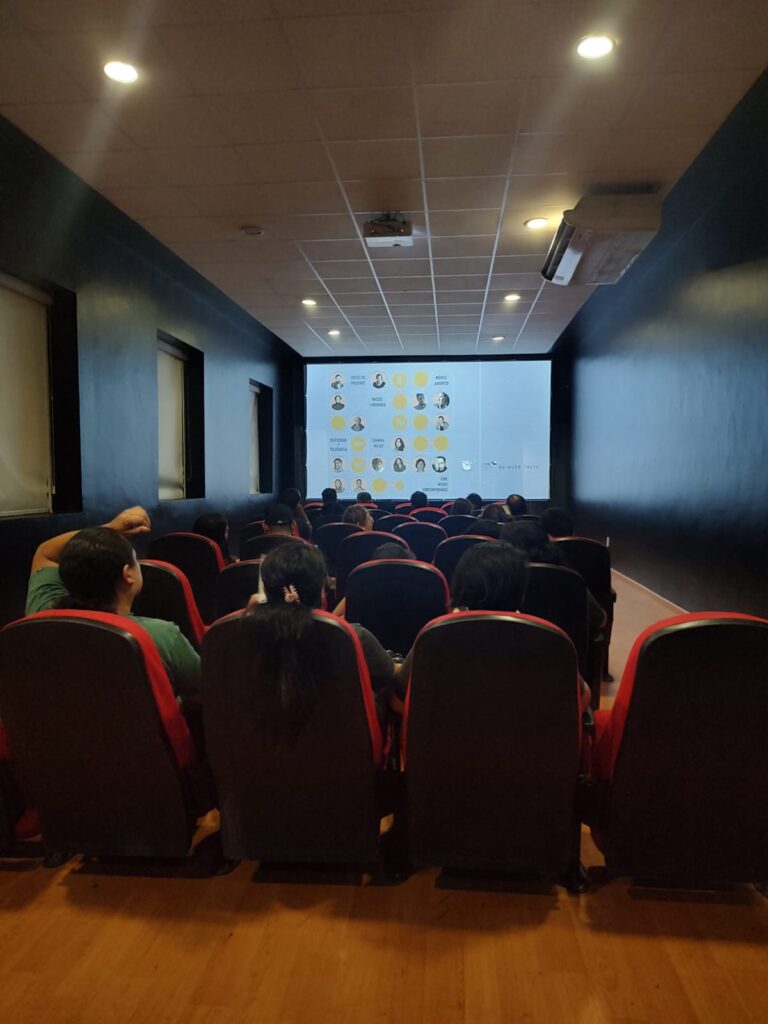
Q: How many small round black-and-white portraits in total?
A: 15